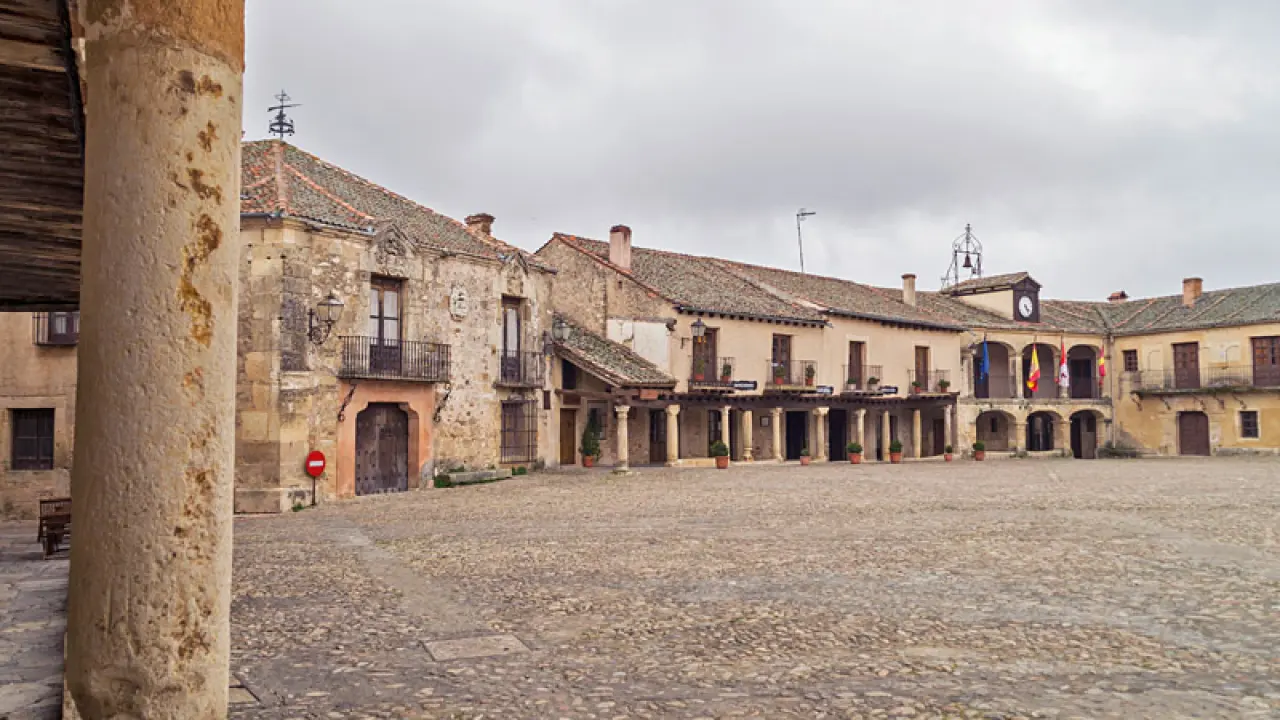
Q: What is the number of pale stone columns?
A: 11